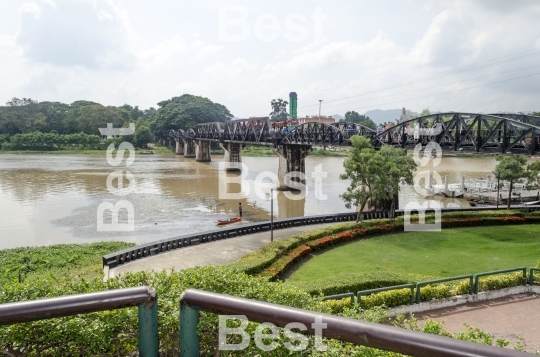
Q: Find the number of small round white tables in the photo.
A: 0